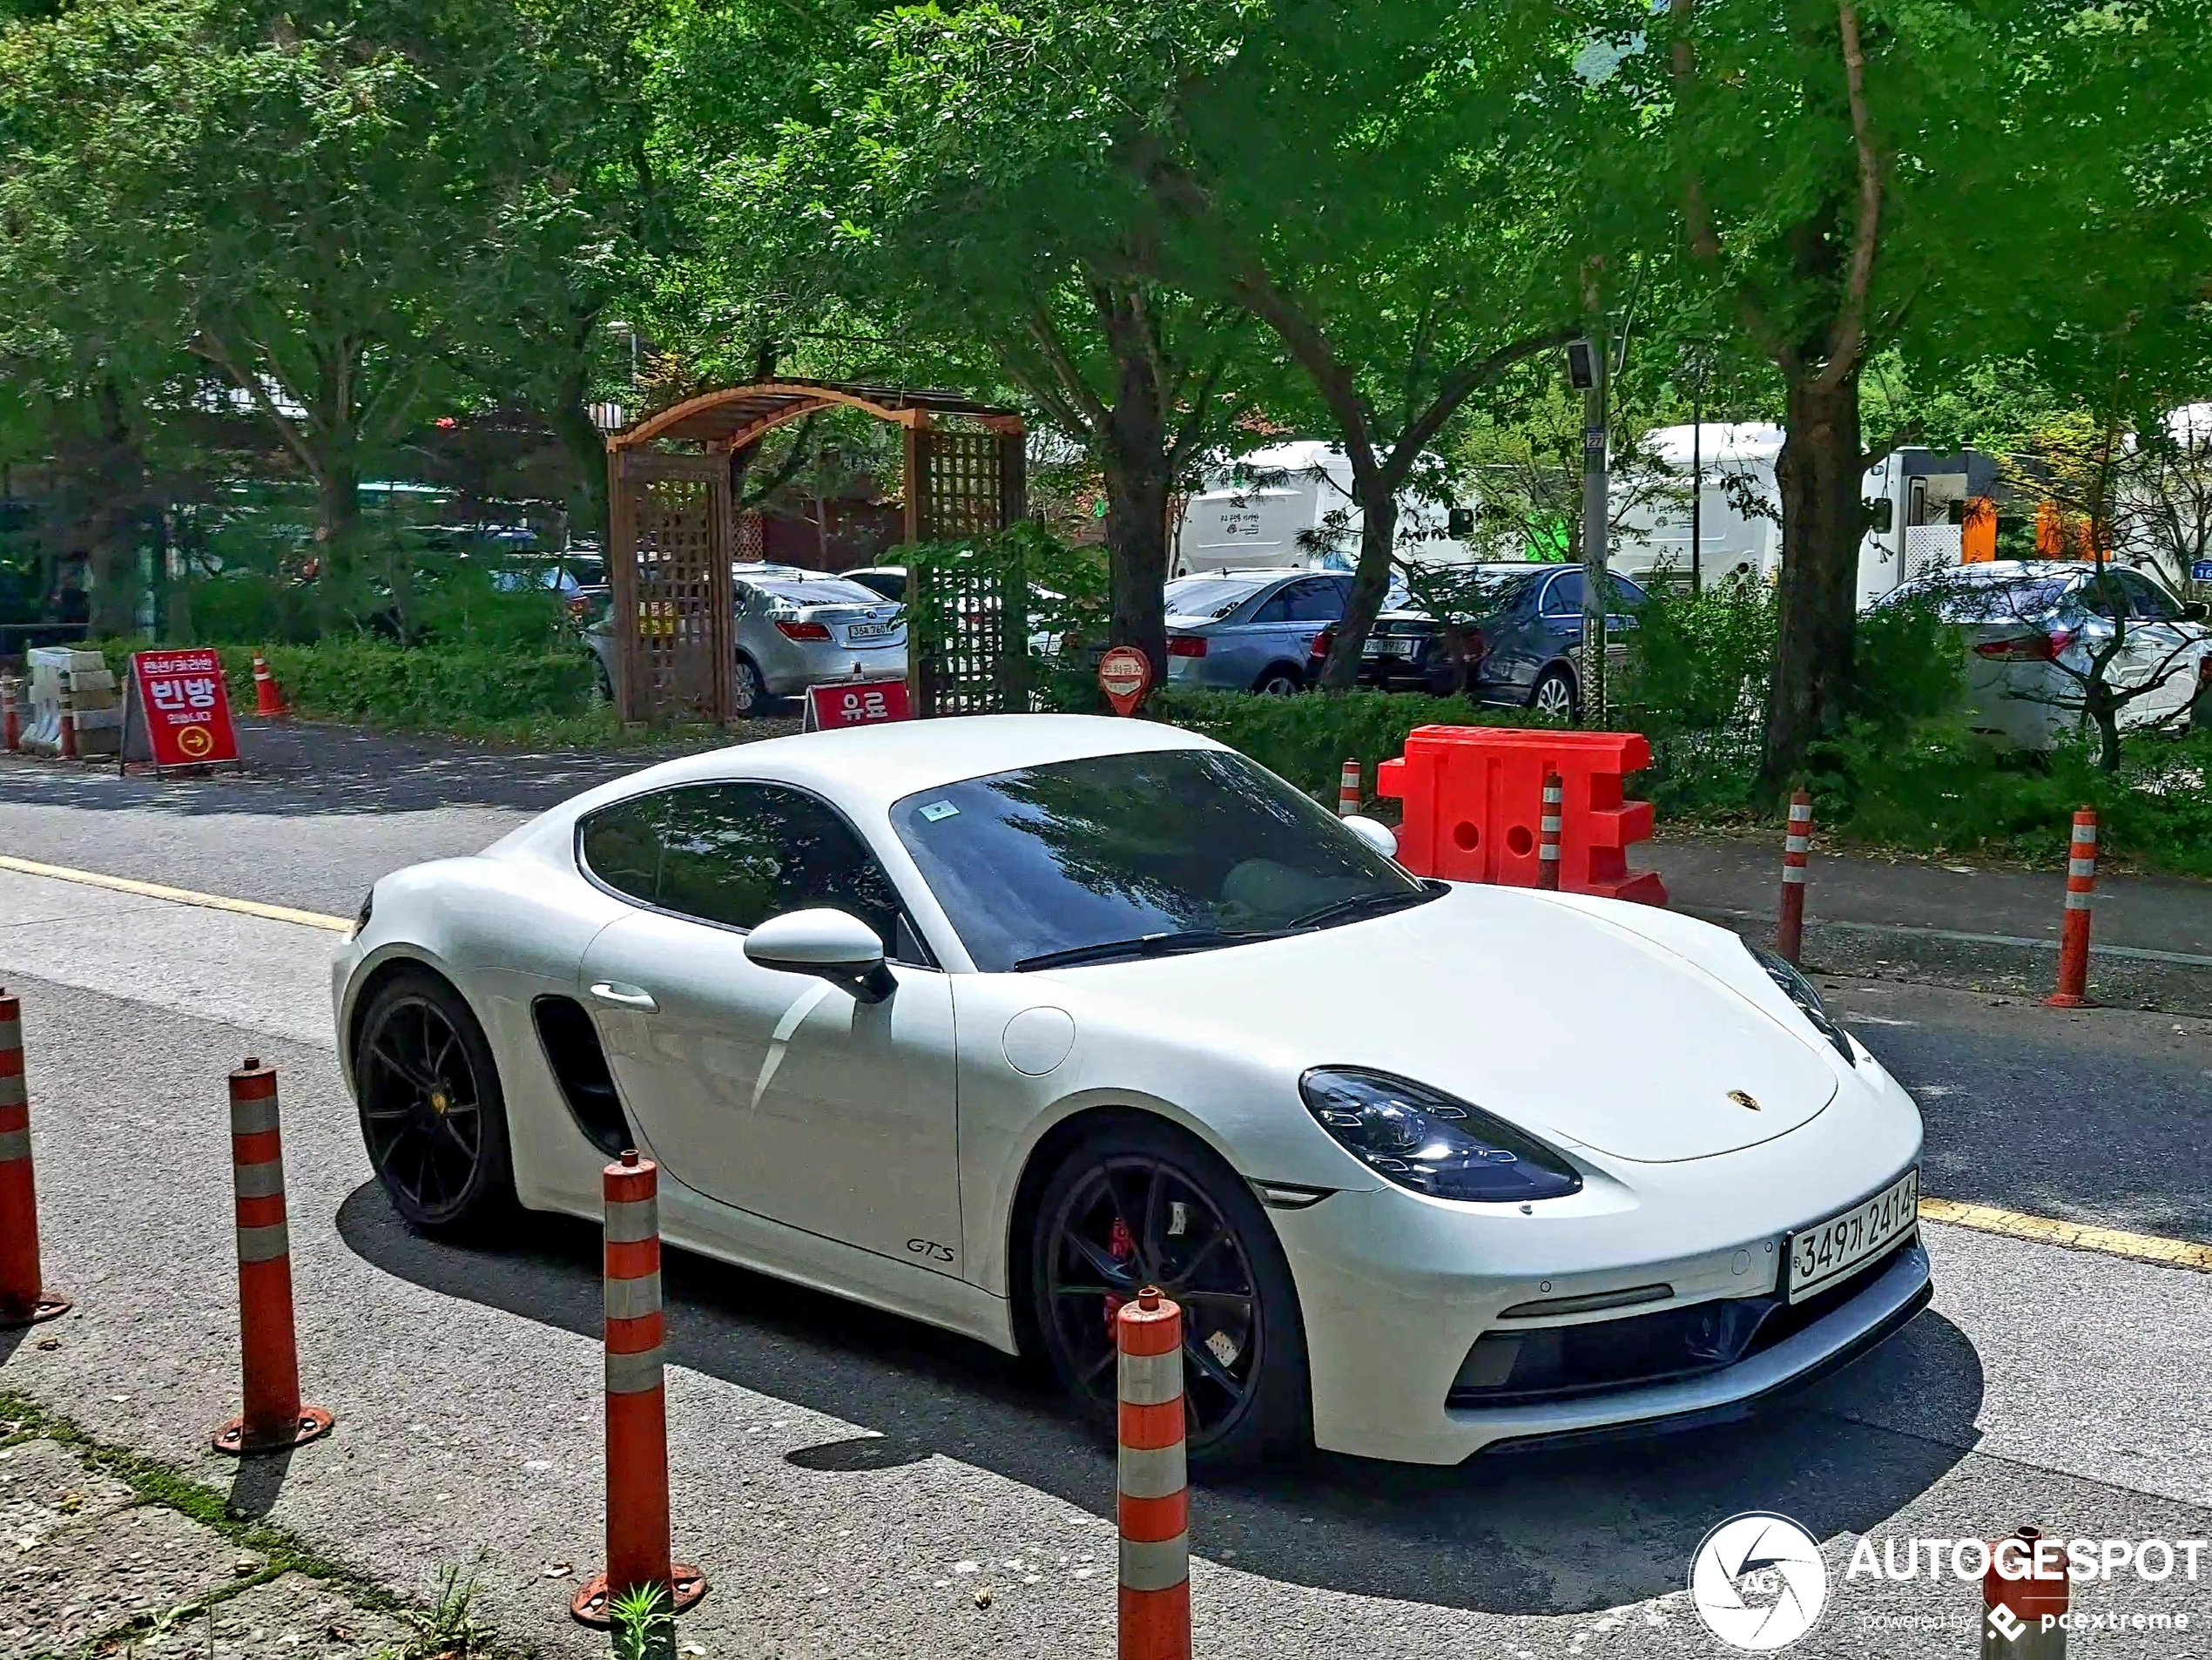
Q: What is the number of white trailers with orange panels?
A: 1